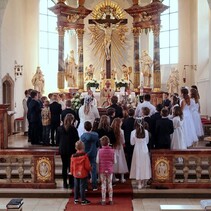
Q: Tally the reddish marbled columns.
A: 4